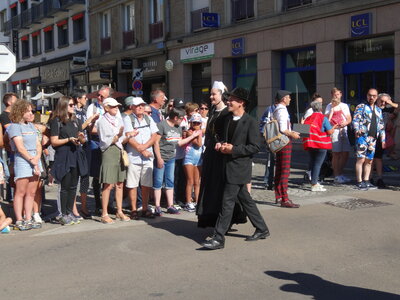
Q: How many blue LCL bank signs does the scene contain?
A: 3